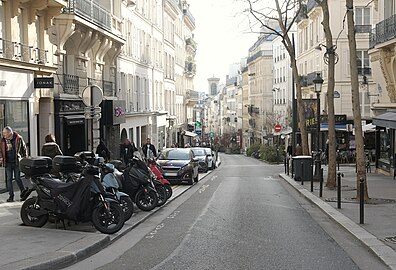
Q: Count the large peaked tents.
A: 0